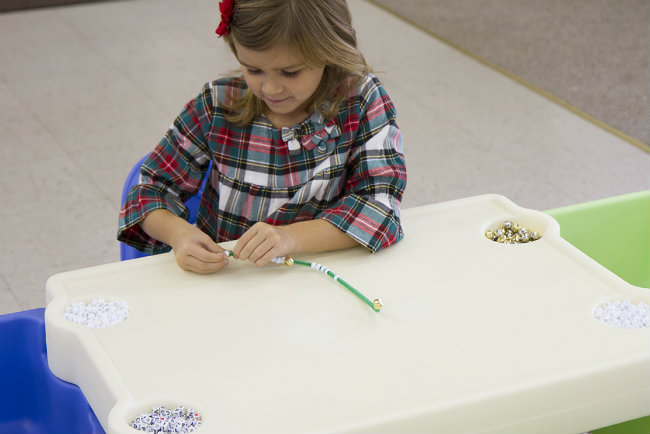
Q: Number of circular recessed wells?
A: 4